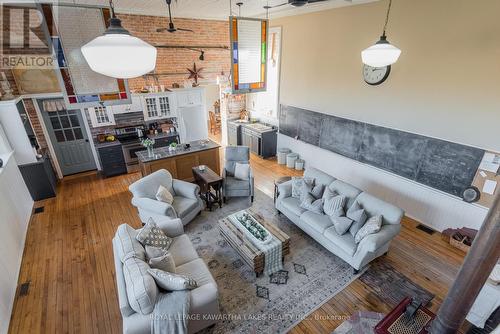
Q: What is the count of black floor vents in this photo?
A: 3